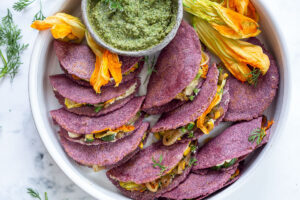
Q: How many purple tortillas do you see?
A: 10